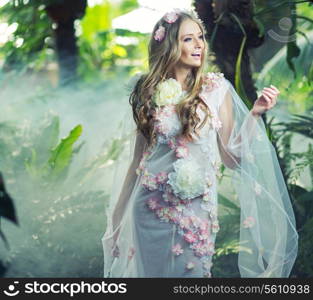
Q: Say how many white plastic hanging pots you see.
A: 0